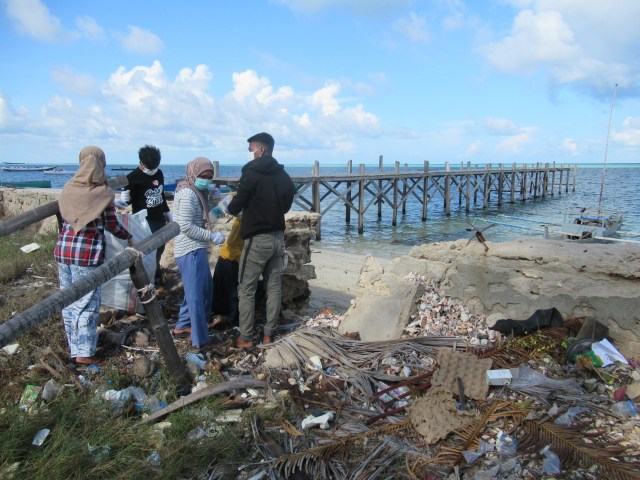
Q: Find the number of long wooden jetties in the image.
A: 1